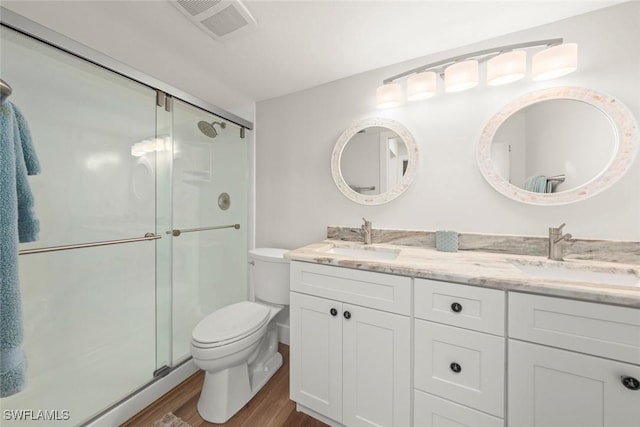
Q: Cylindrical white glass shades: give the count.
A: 5